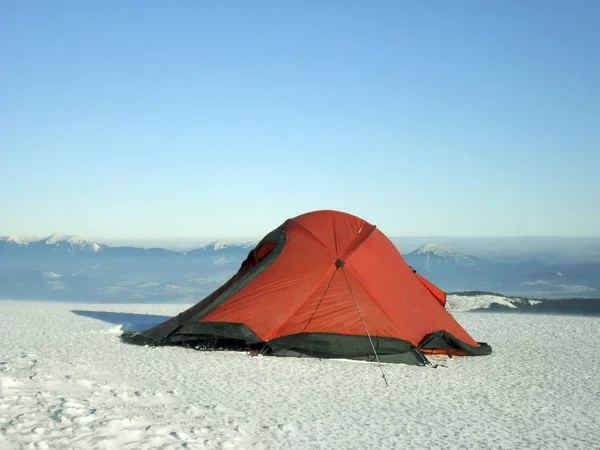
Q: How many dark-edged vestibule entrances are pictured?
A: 1